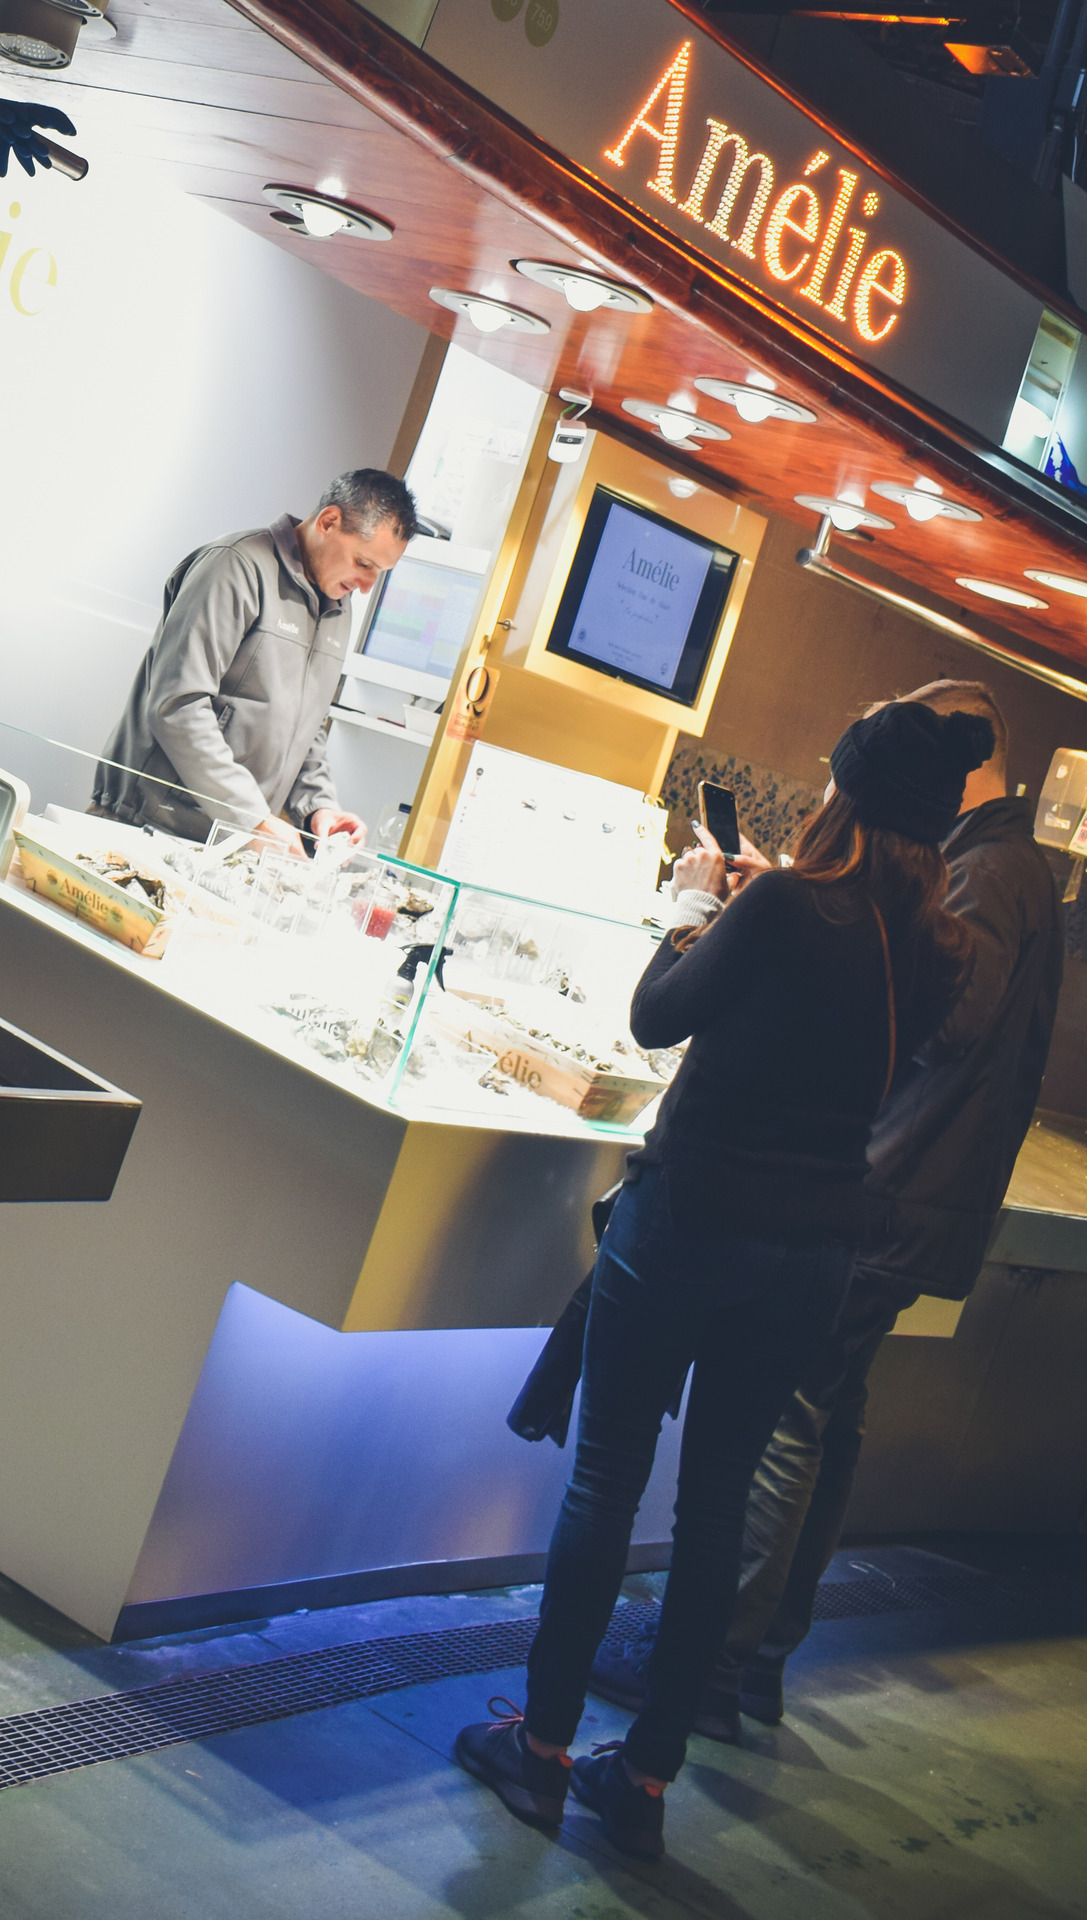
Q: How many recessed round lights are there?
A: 9